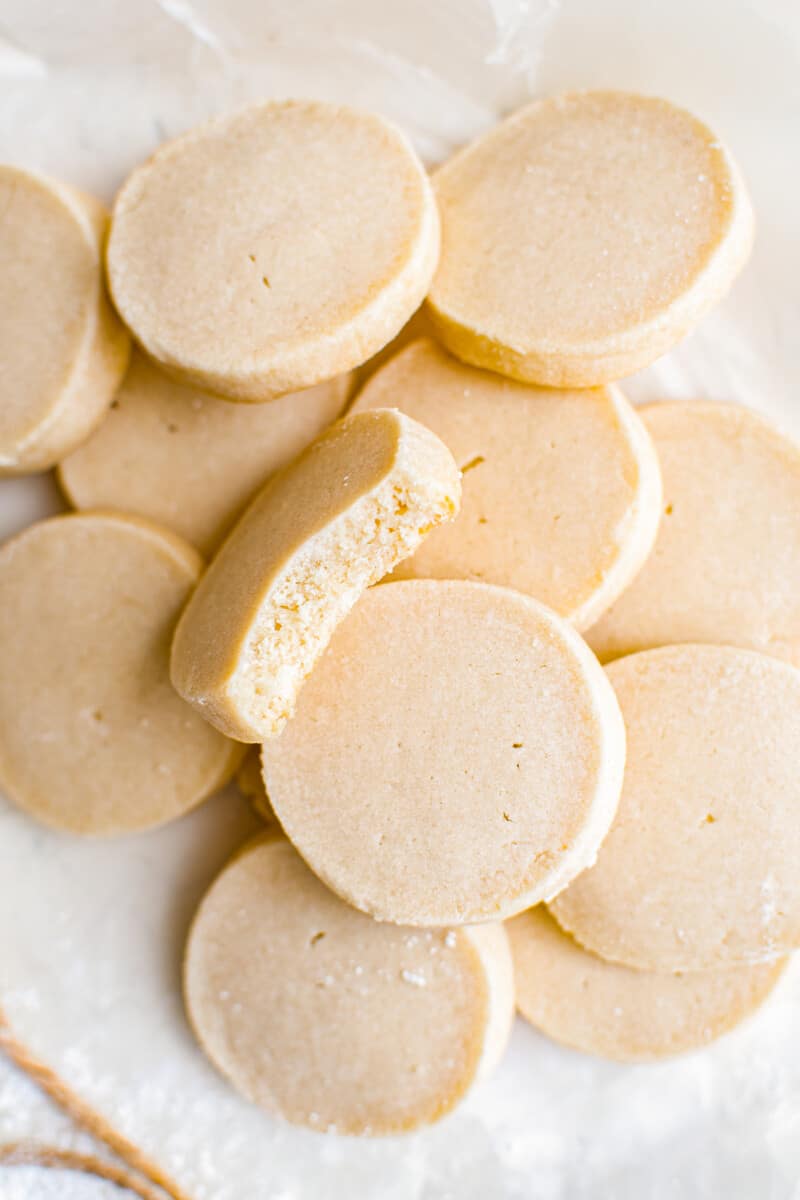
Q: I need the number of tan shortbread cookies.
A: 12